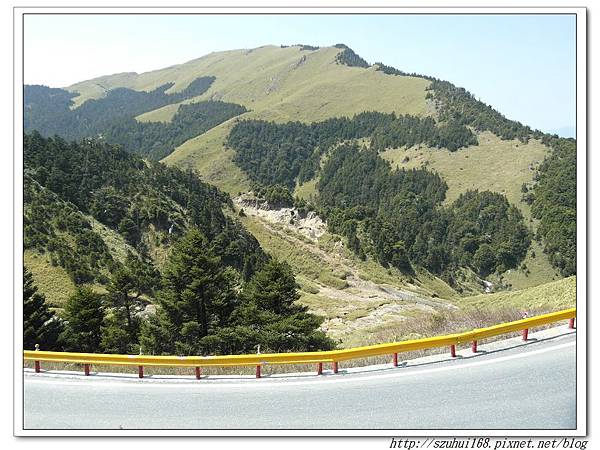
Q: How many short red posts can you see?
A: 12